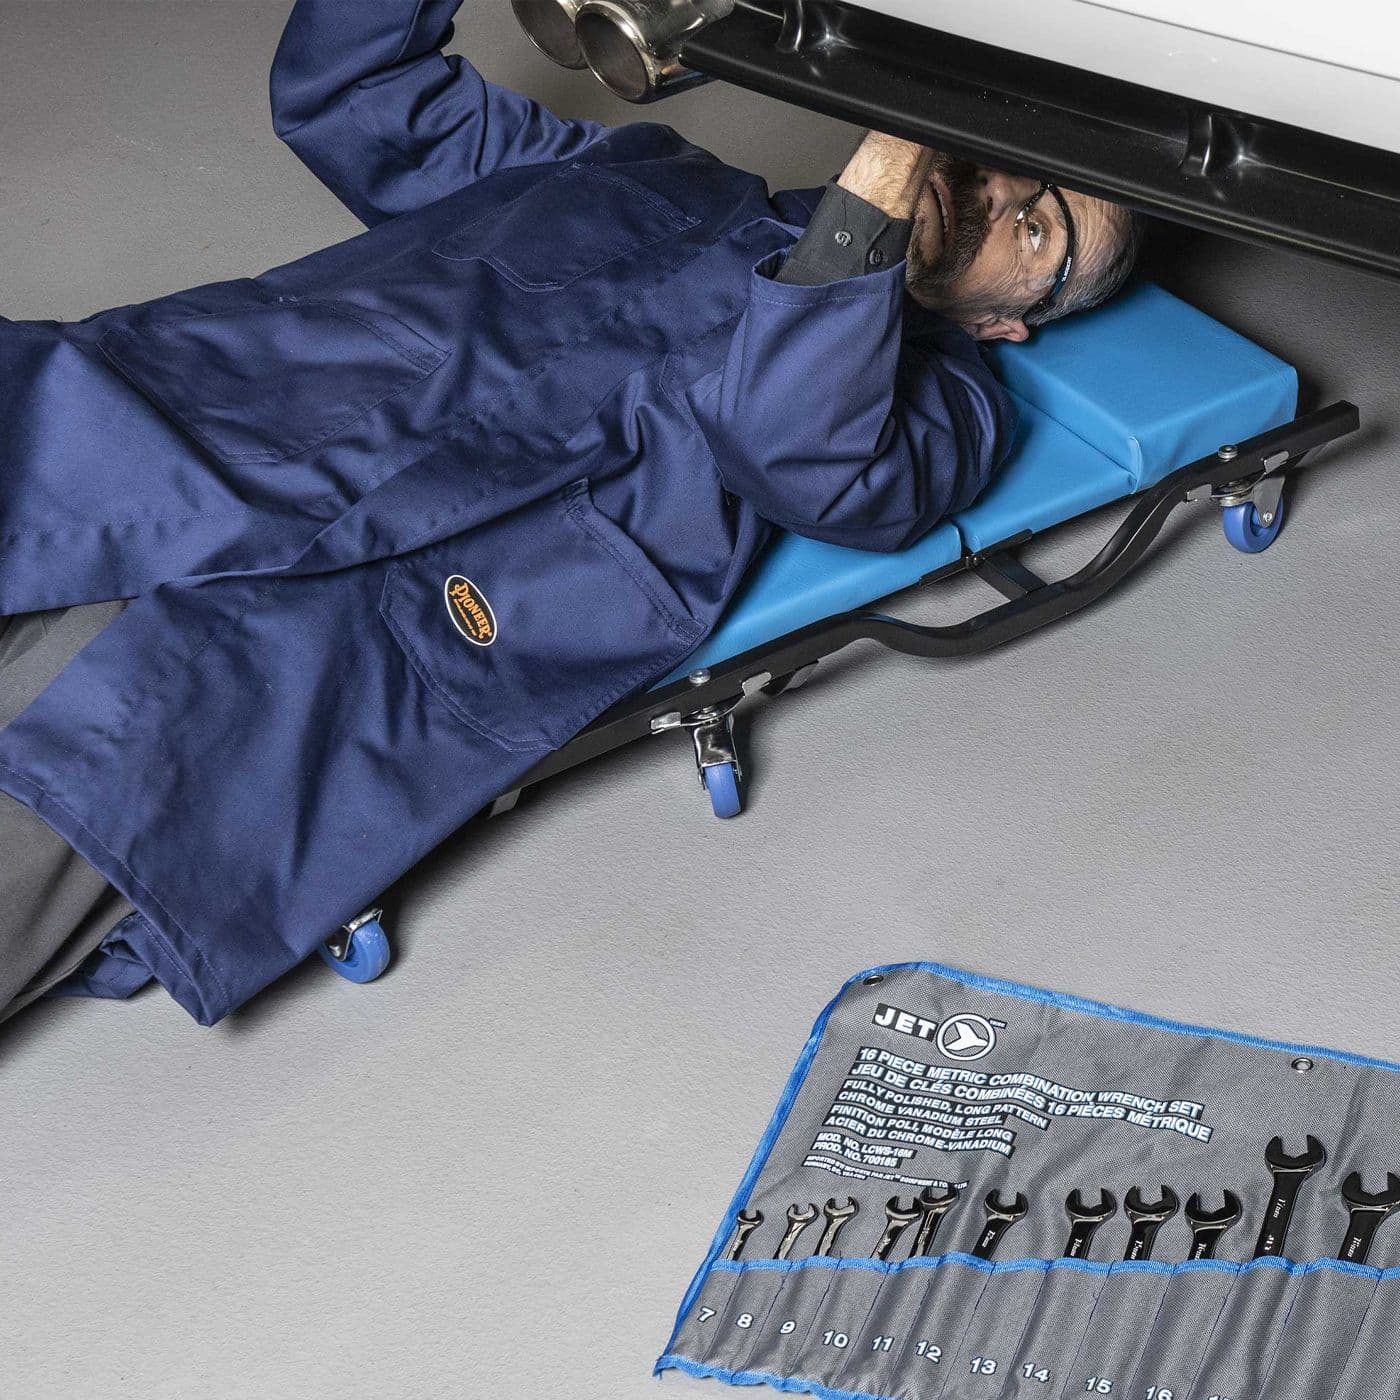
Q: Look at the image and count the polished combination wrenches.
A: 11